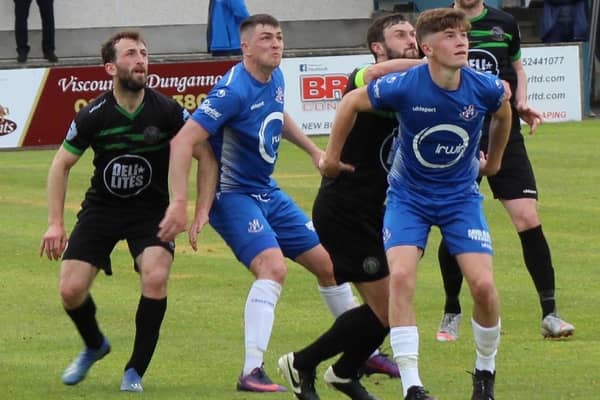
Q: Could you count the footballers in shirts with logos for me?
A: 5